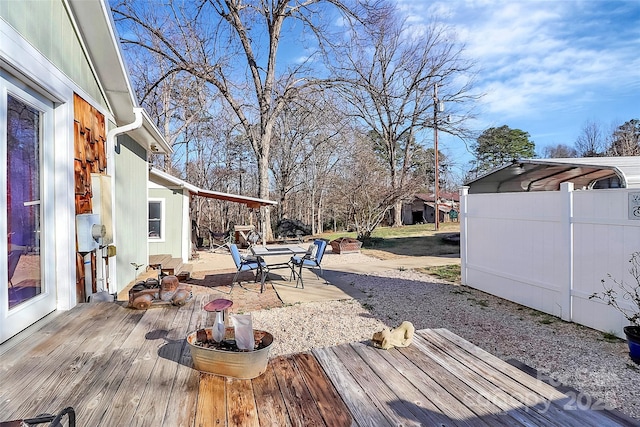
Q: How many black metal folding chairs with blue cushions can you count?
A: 2